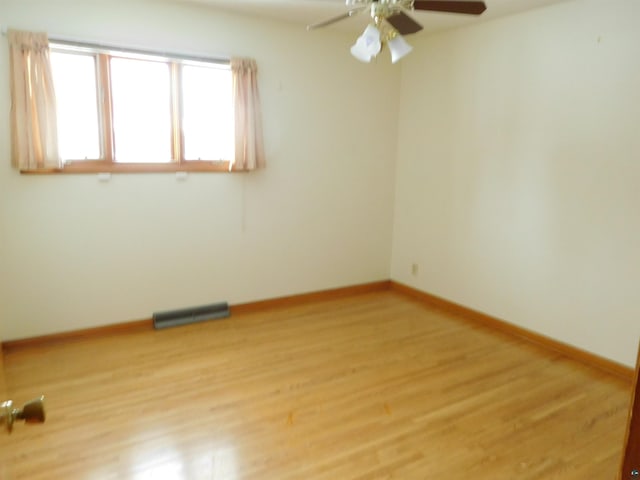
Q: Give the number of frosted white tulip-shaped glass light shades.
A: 3